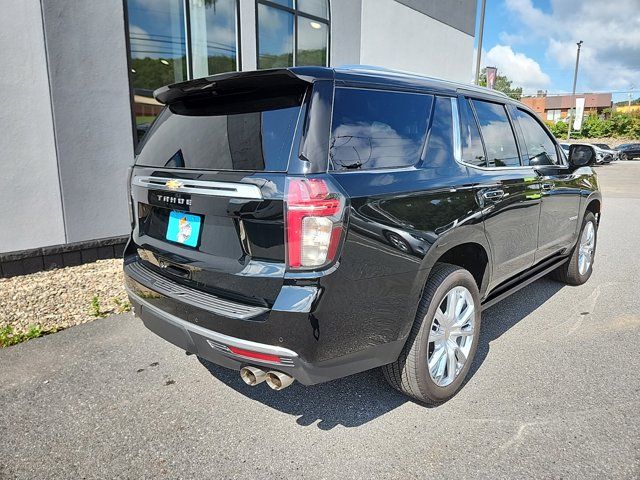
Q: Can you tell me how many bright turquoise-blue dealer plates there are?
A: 1